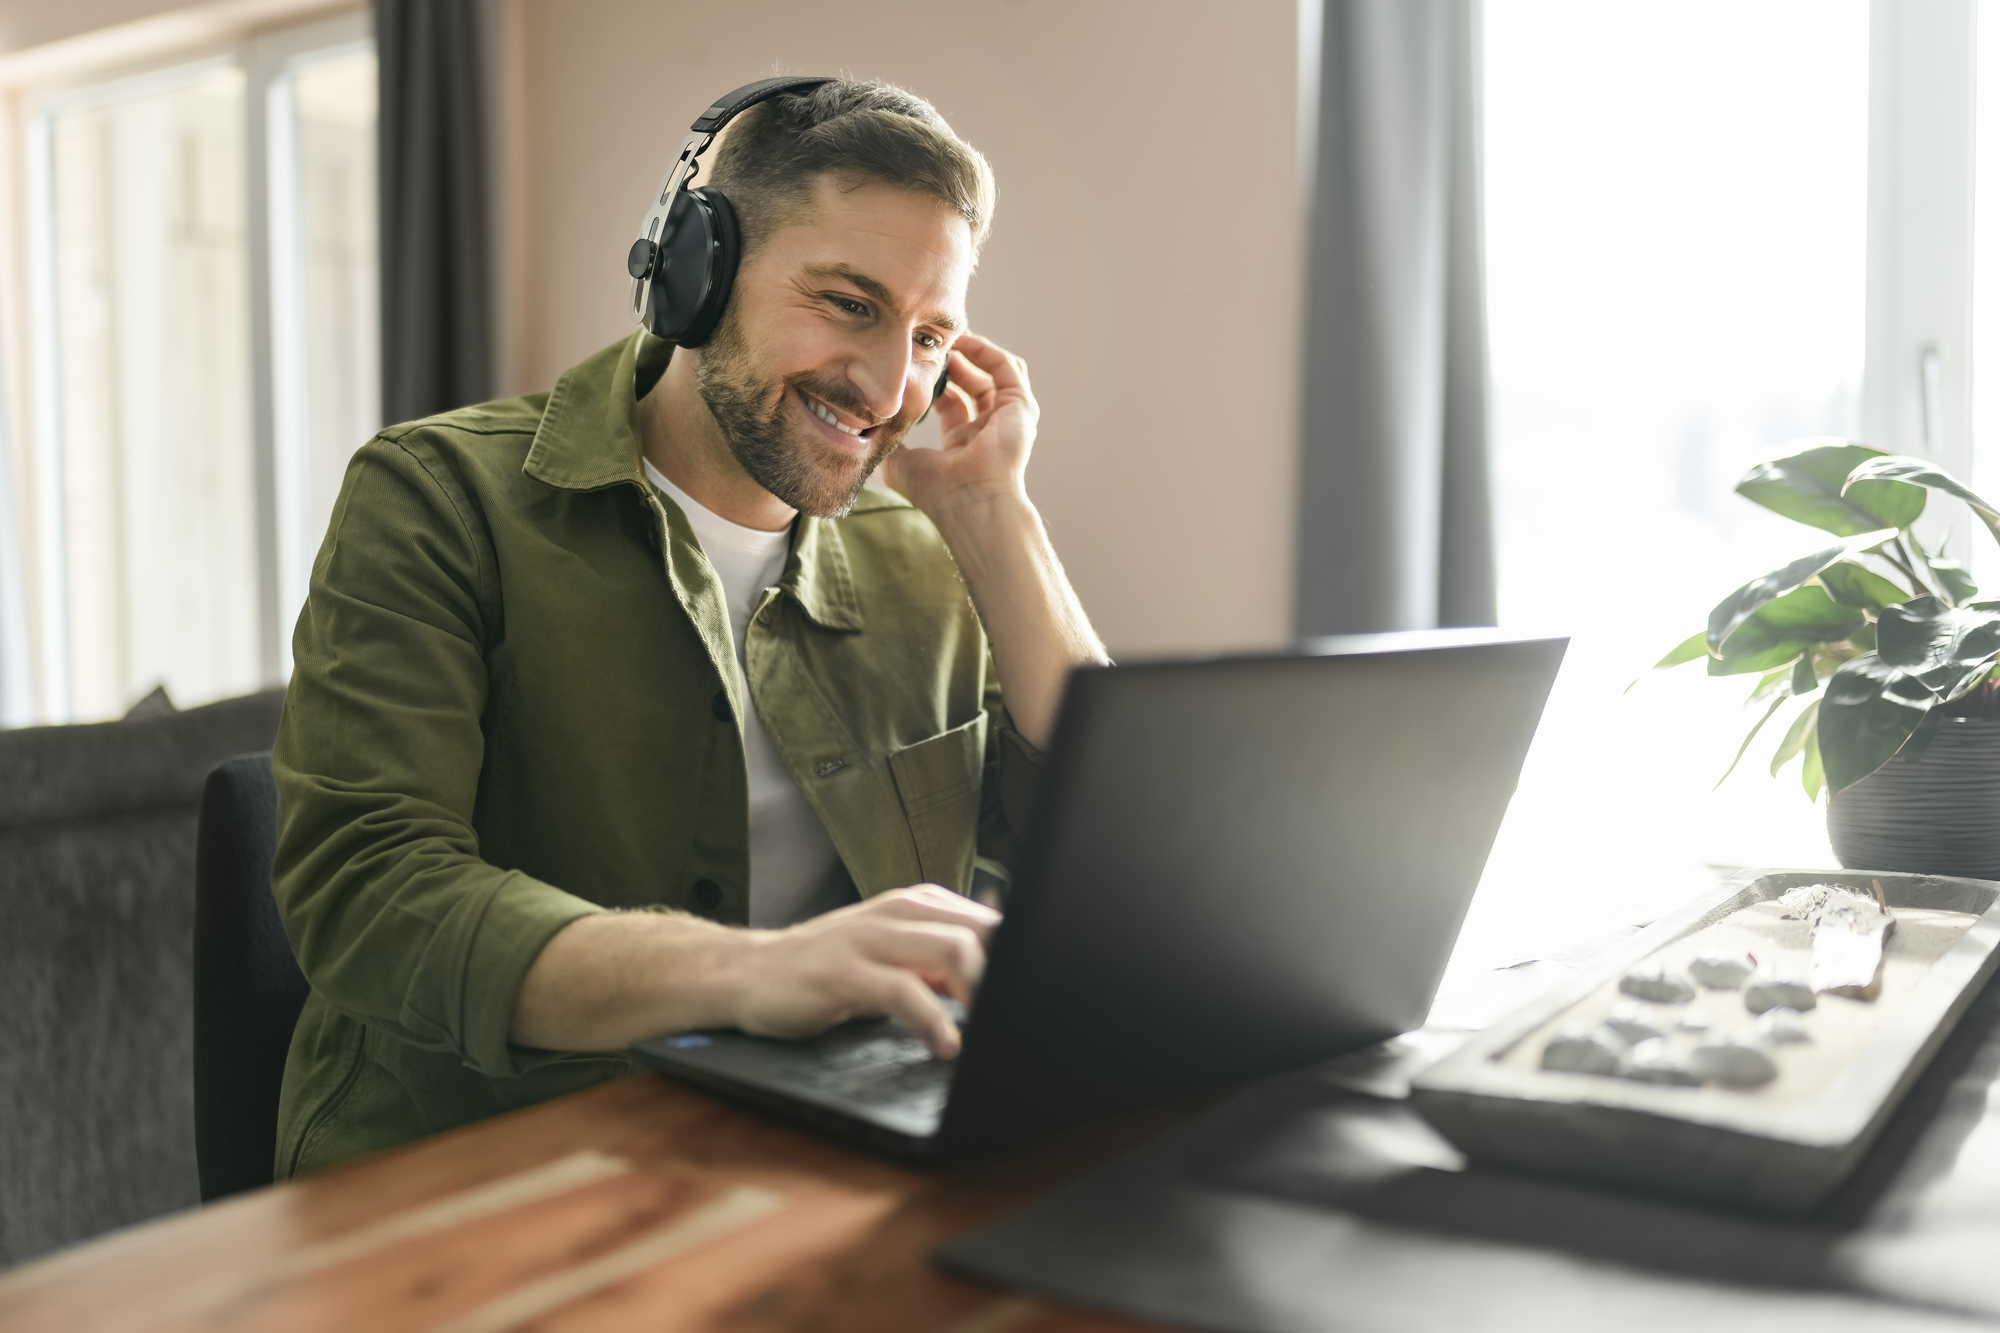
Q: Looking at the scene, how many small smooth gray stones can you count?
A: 9